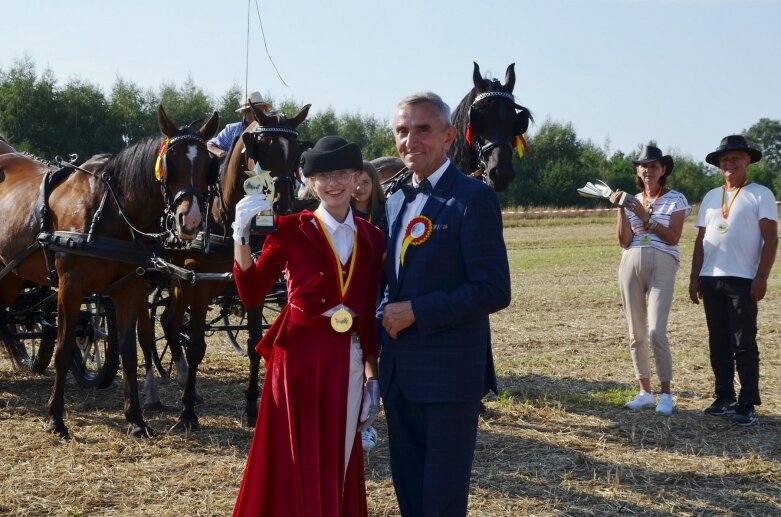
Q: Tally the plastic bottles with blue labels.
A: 0